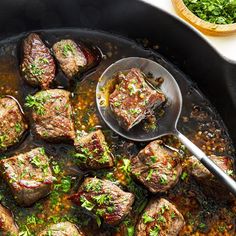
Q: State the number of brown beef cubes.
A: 13